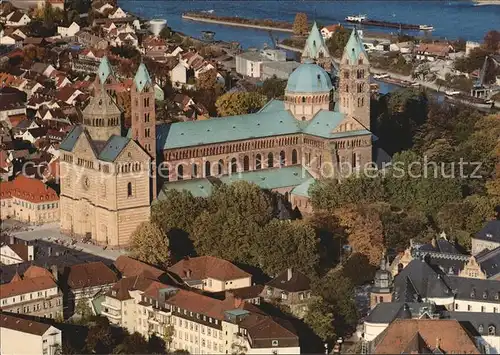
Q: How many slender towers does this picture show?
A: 4